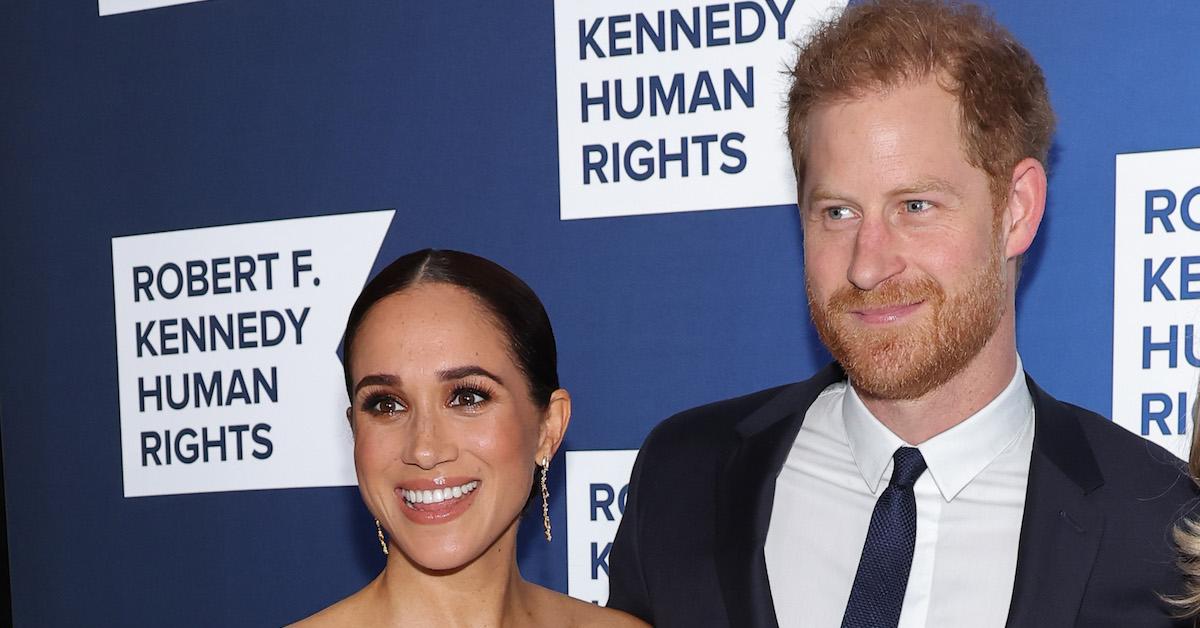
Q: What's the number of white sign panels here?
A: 5